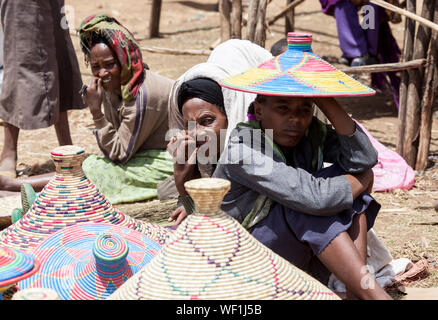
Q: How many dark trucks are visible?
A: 0